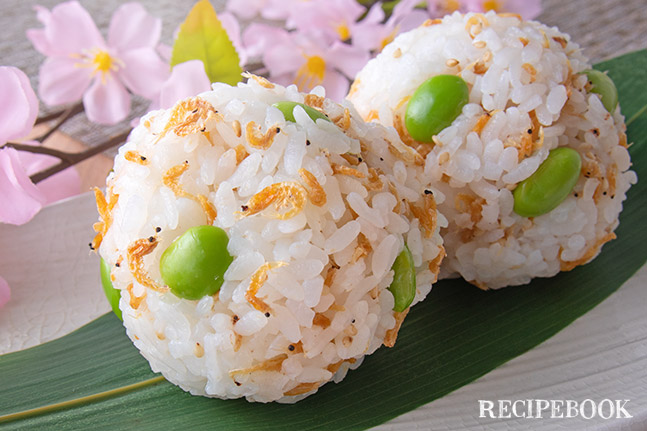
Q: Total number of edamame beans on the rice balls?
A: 7